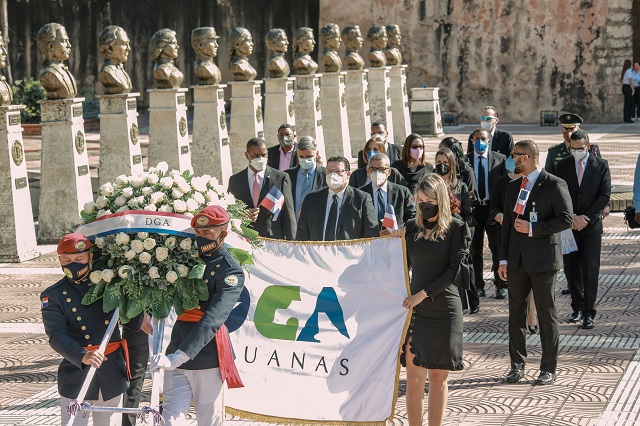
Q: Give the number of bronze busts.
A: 12